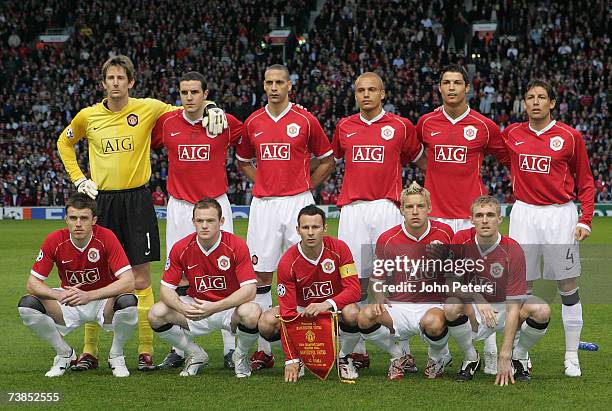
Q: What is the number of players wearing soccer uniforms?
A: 11